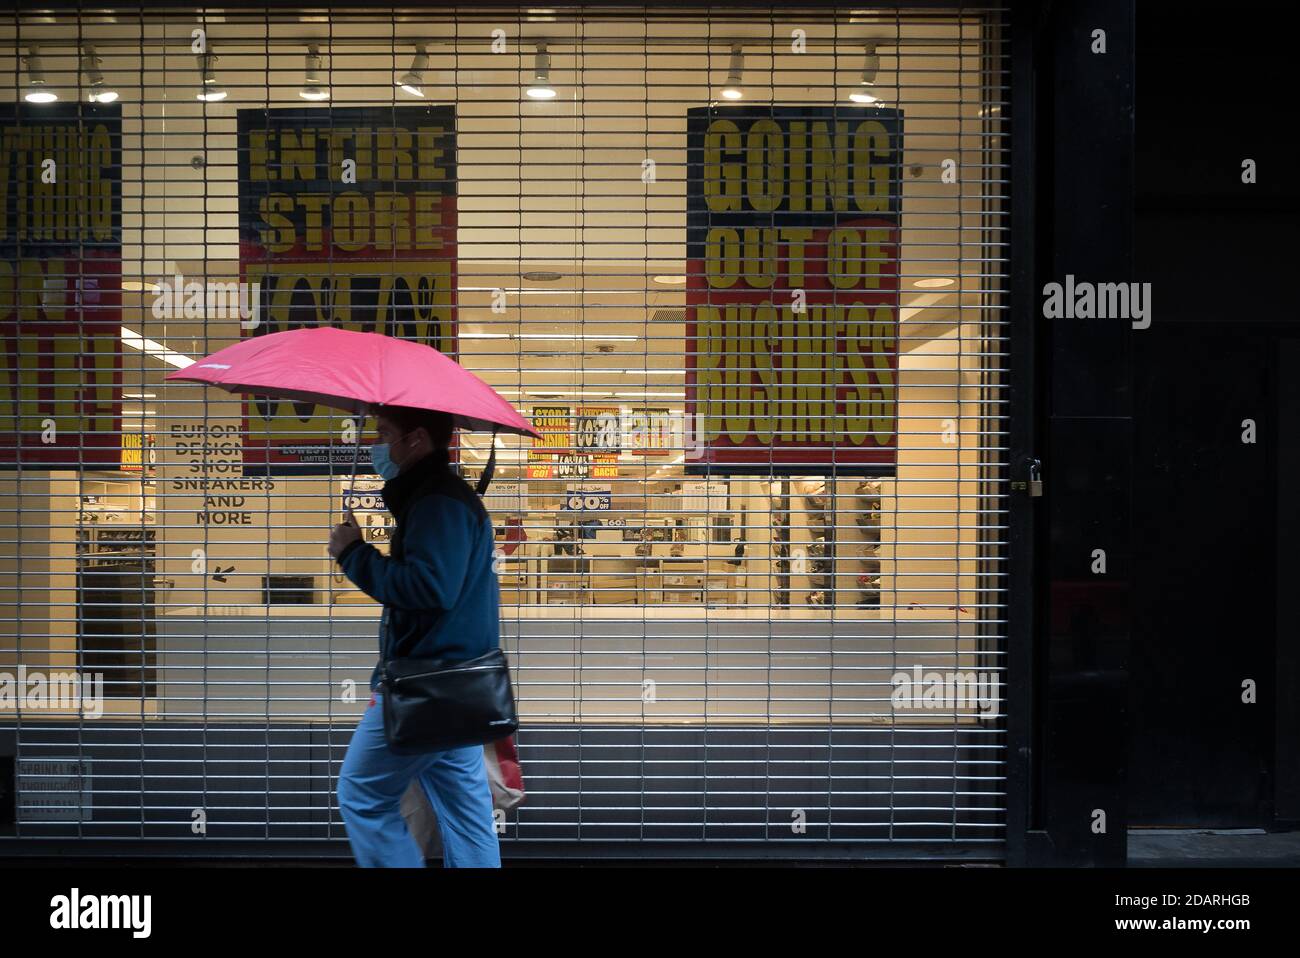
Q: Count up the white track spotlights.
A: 8